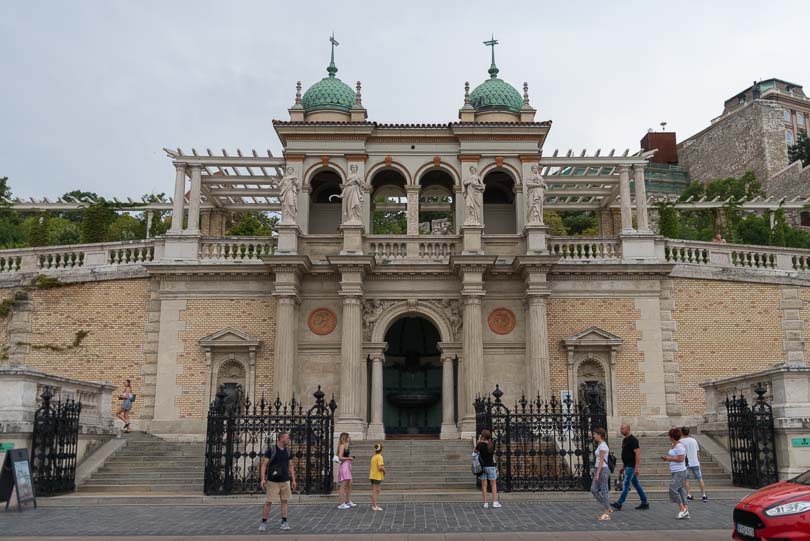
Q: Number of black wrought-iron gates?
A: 4